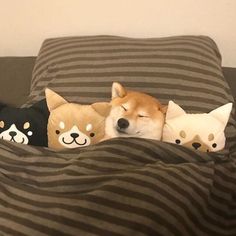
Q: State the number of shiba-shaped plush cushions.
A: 3